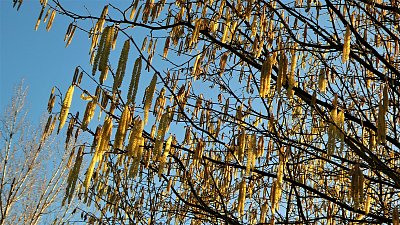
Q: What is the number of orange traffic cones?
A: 0